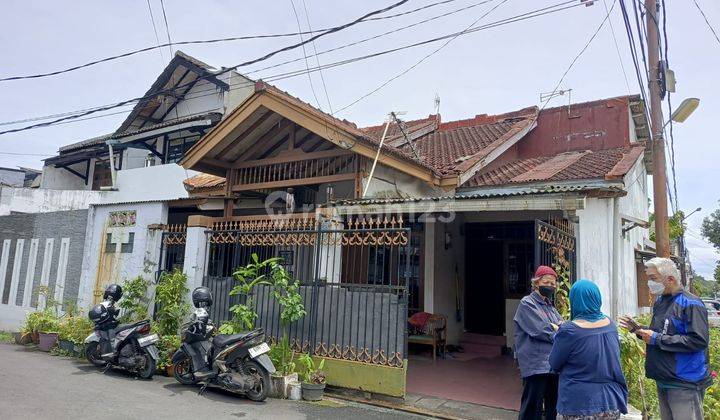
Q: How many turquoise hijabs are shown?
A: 1